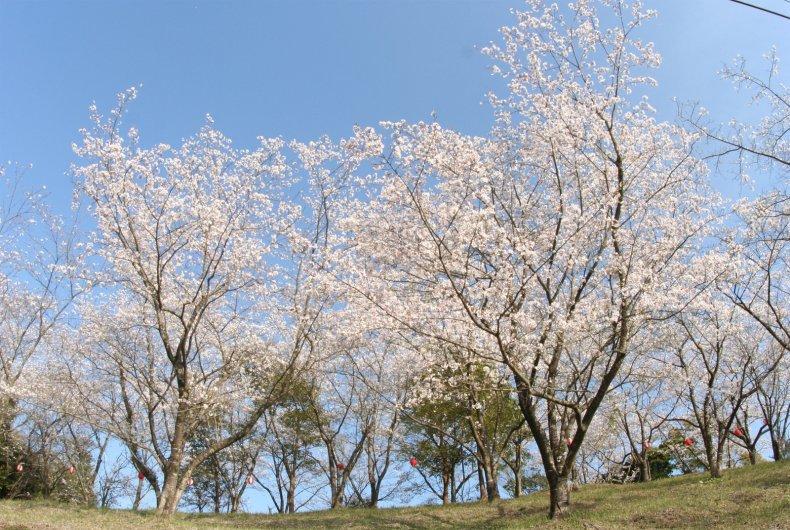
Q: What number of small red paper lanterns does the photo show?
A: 12